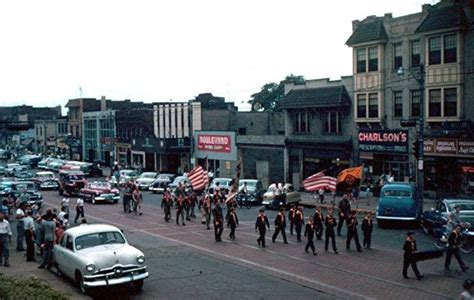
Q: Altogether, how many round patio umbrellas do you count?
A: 0